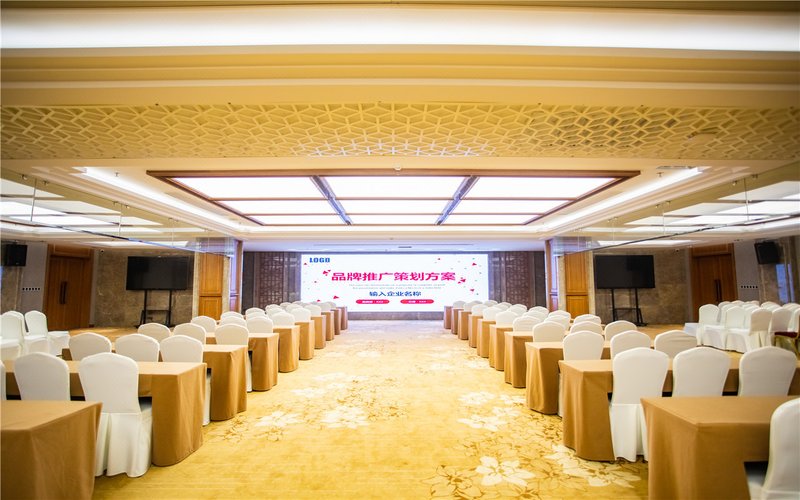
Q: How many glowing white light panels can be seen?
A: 9